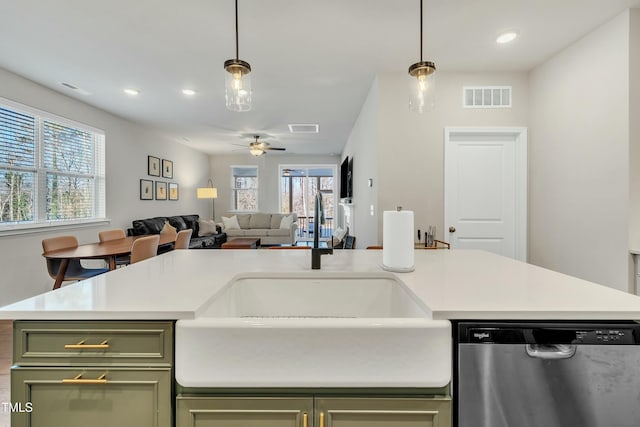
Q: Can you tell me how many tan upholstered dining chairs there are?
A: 4